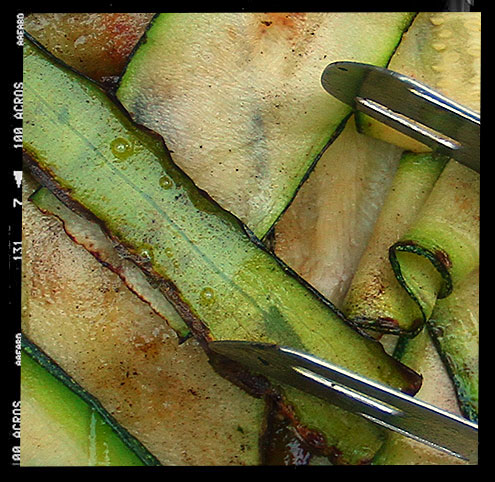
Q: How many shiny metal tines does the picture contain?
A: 2